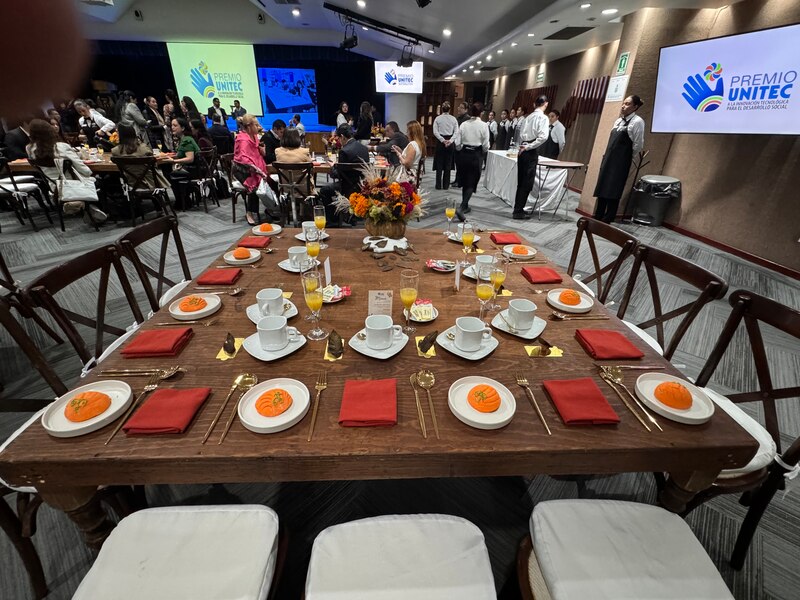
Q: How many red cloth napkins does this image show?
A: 9